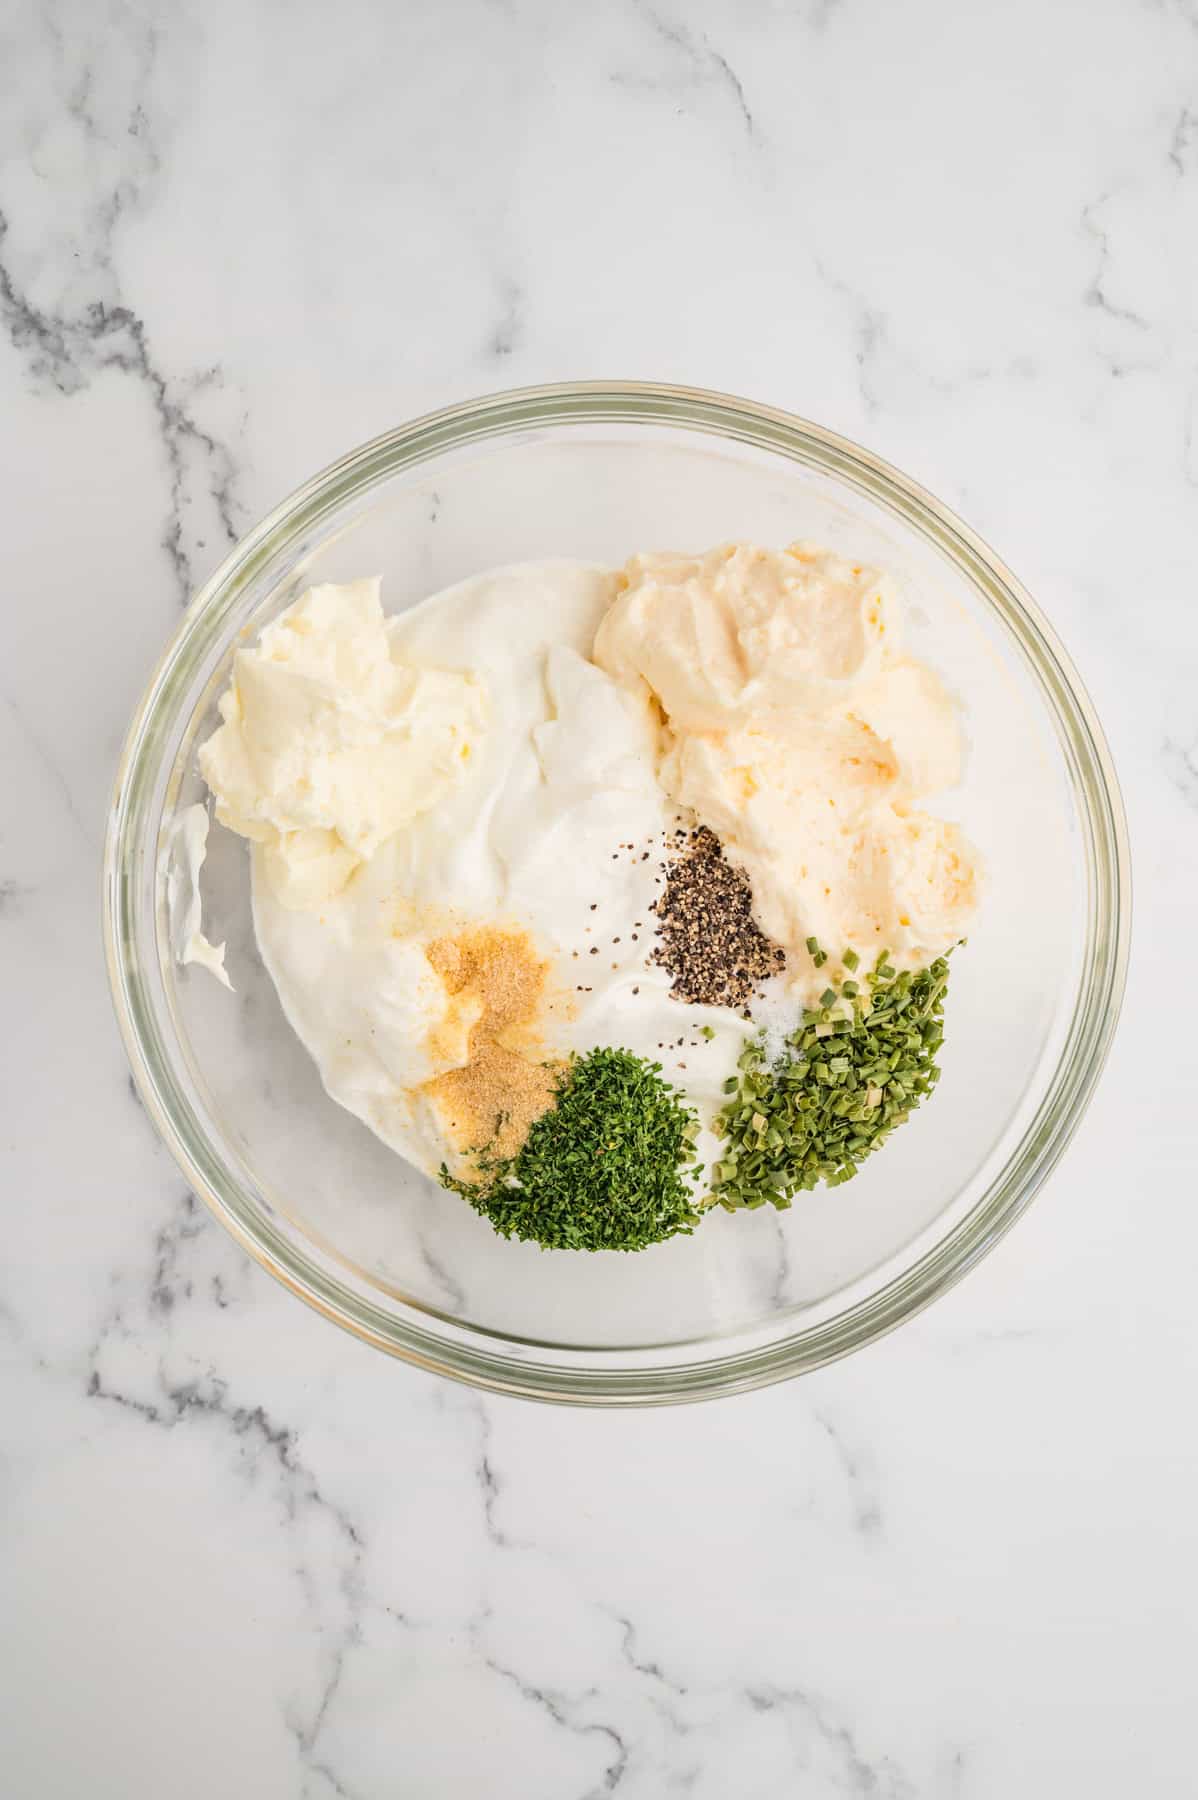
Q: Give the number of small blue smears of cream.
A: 0